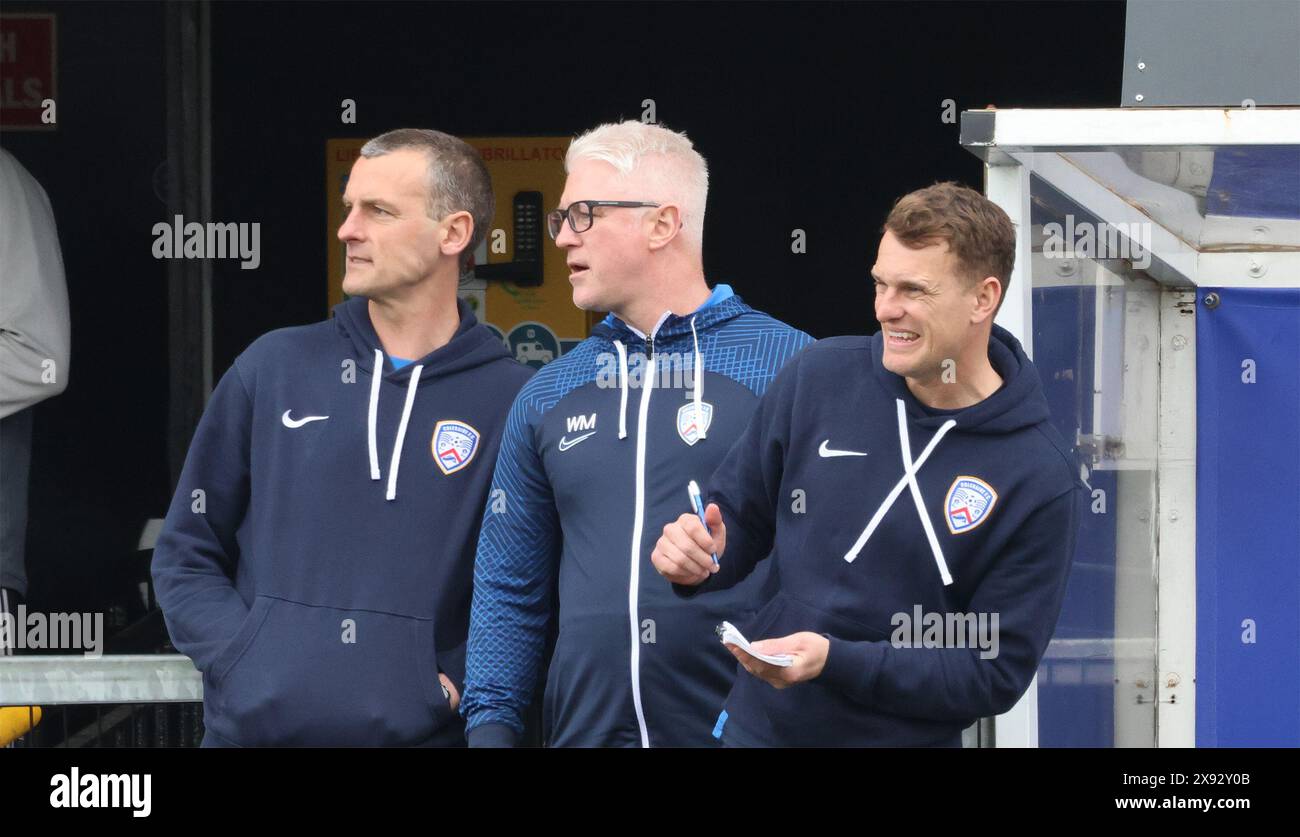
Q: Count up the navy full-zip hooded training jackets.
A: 1